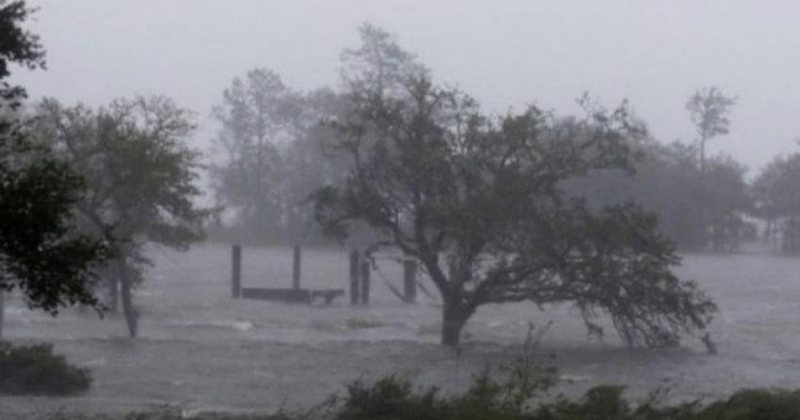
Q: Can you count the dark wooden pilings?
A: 5